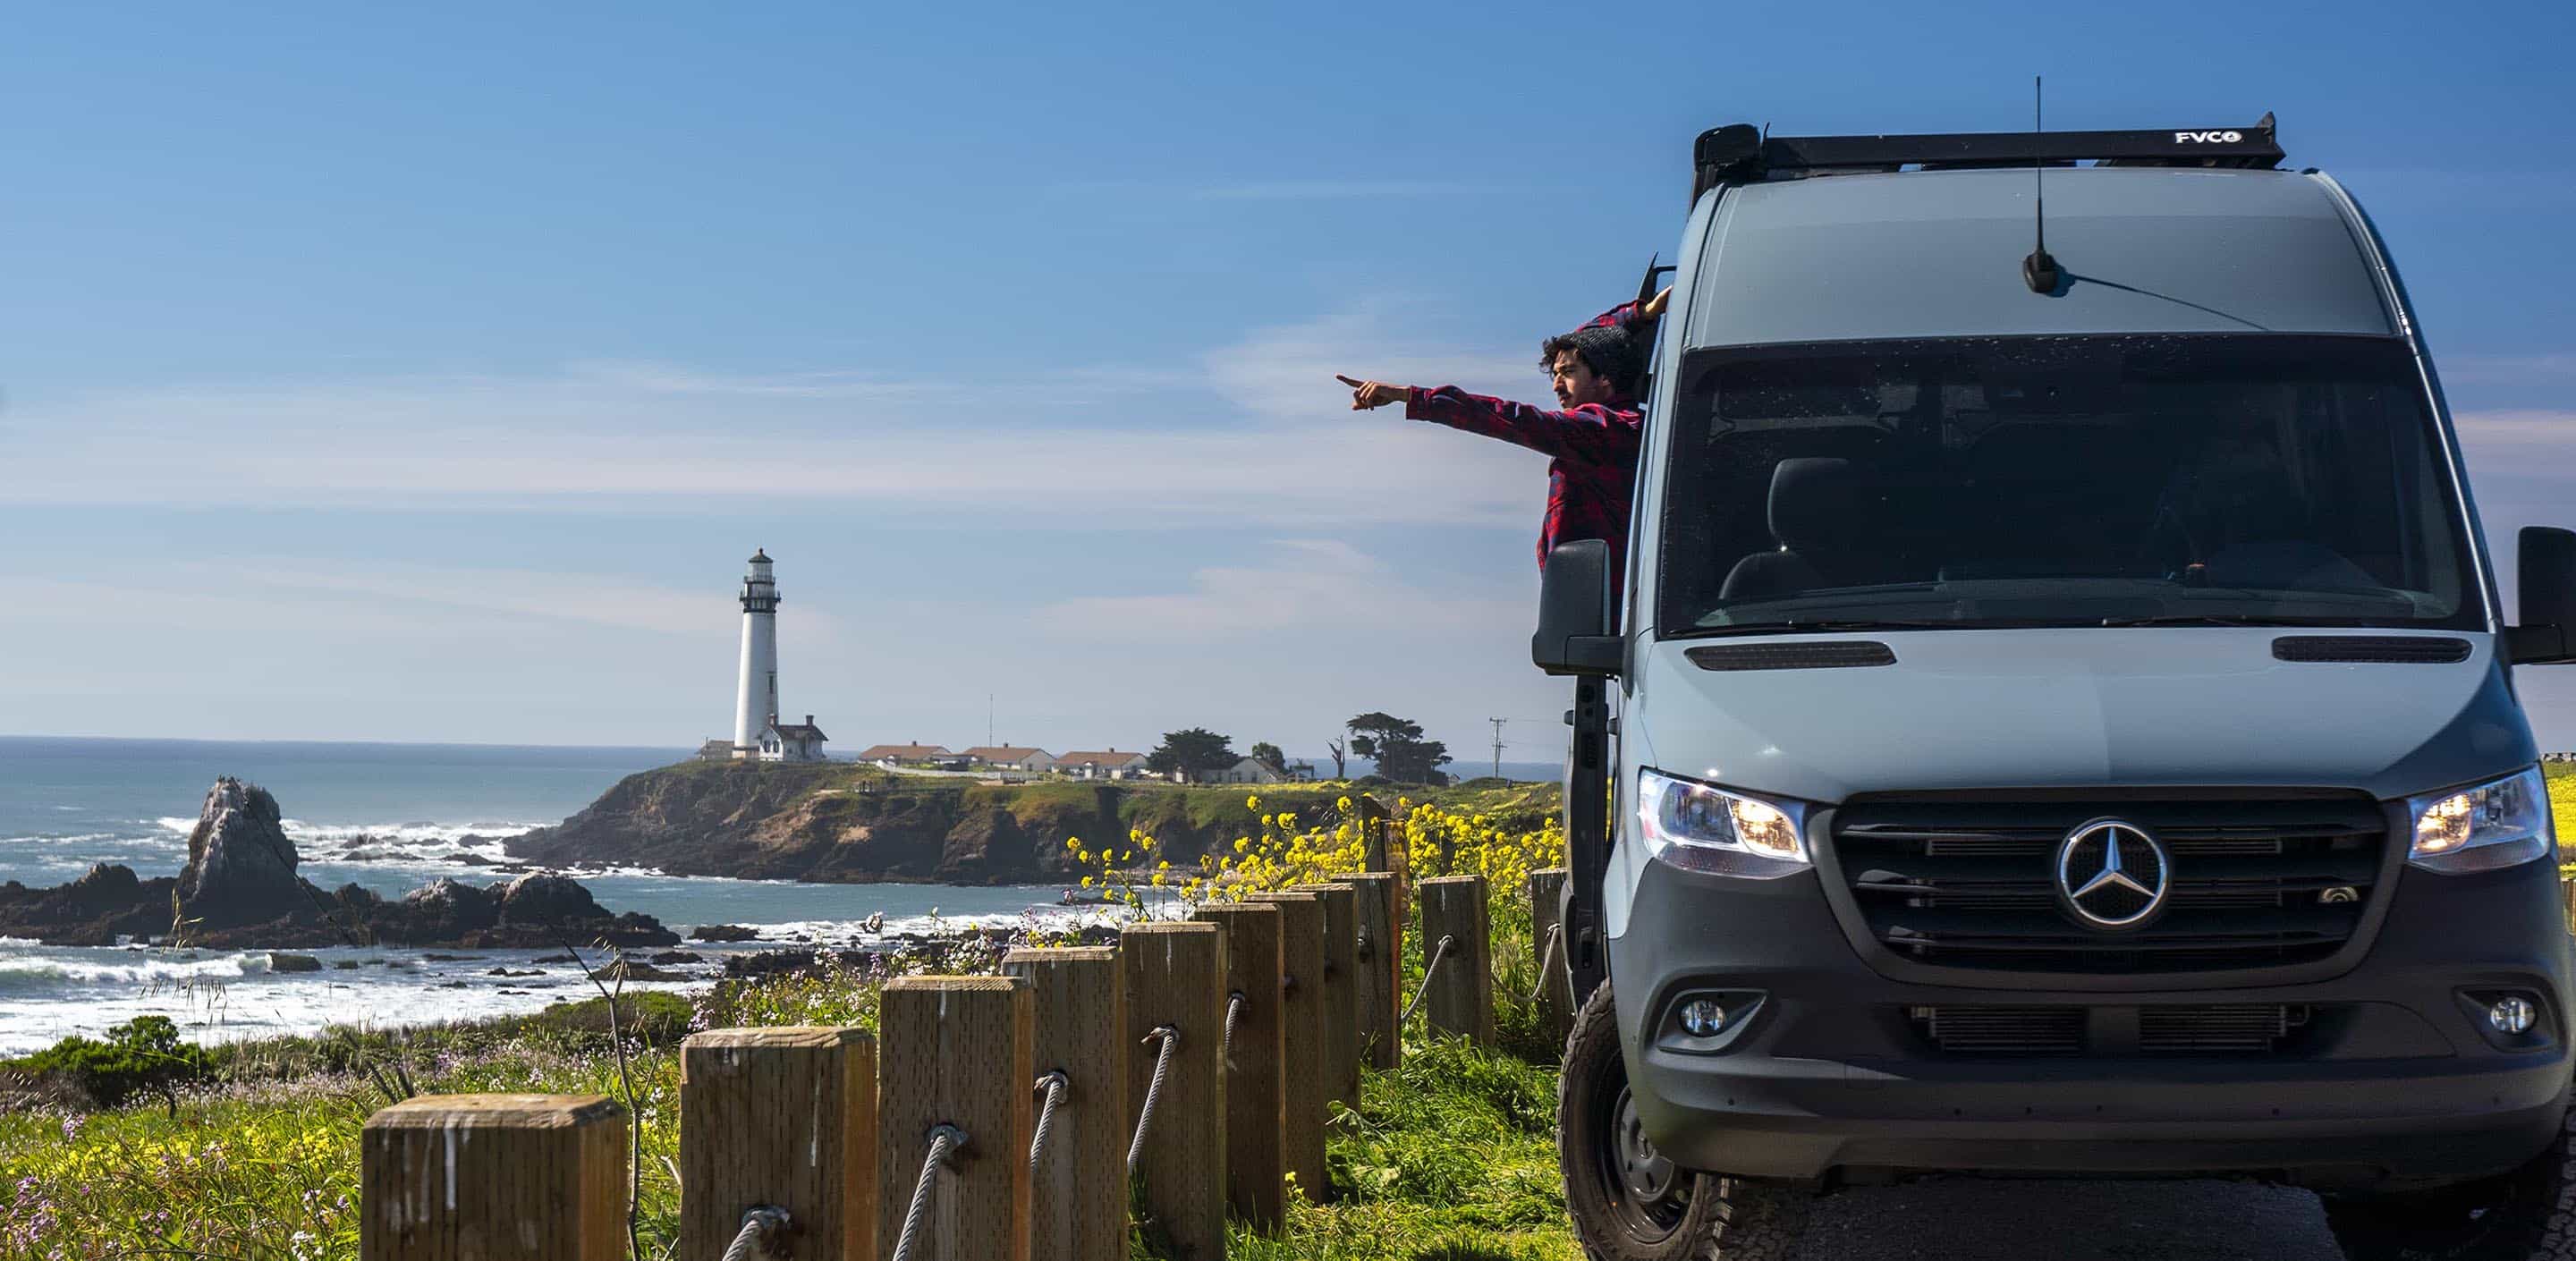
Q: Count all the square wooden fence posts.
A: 11